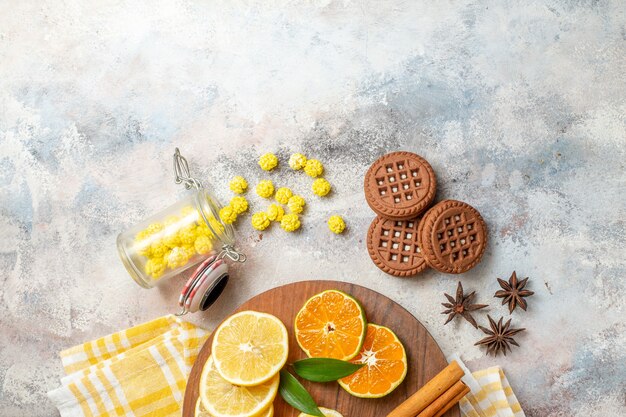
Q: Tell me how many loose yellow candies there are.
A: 14